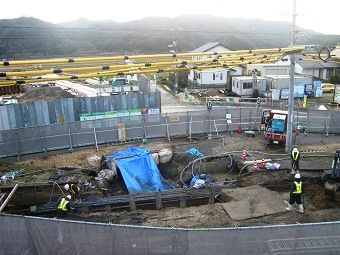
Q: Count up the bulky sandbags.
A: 4